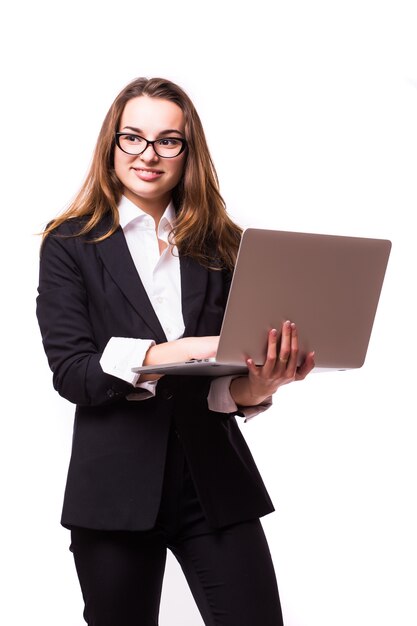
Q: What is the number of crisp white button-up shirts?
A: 1